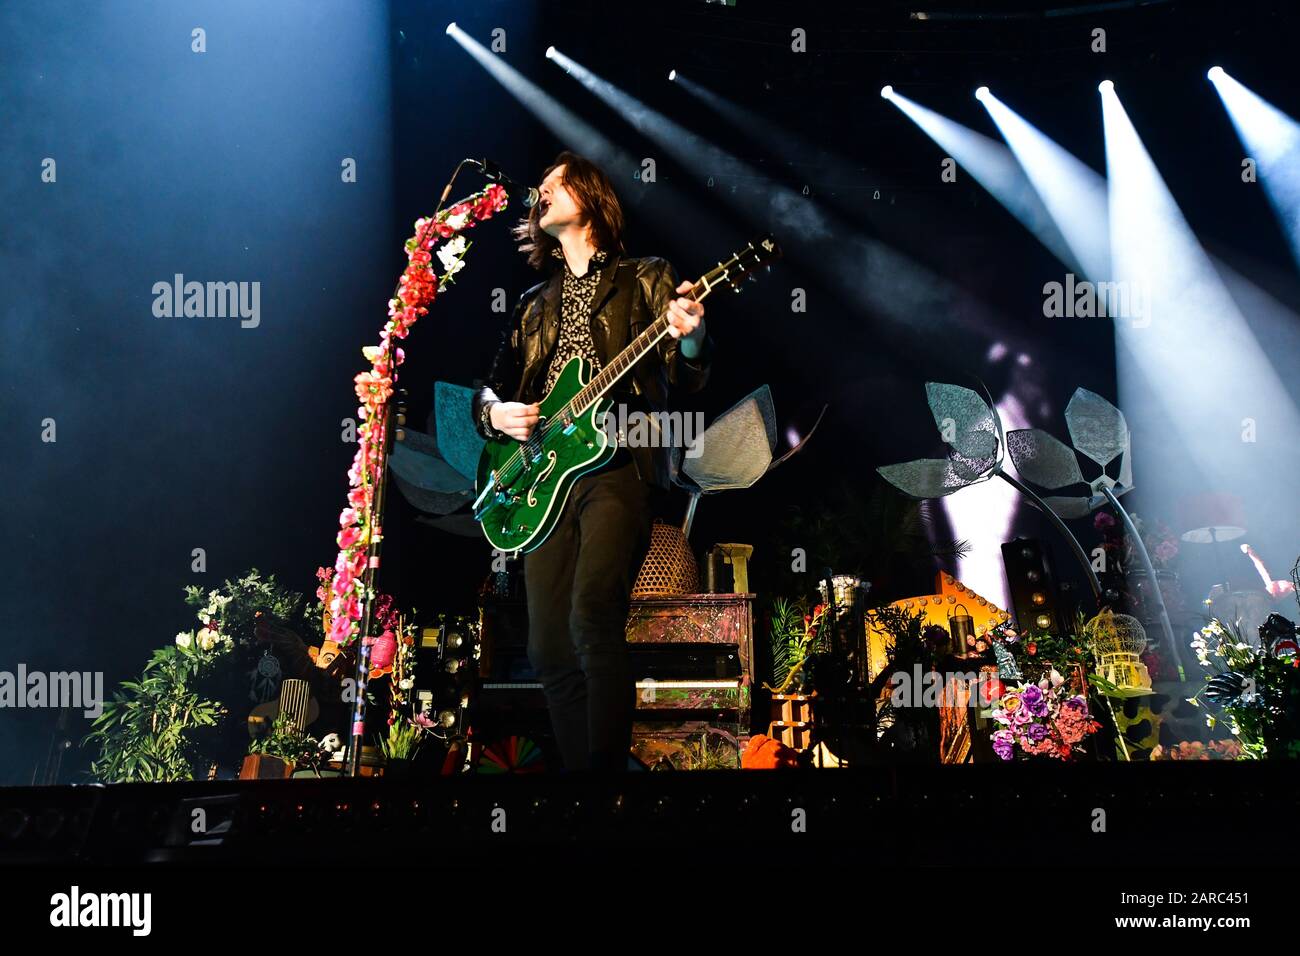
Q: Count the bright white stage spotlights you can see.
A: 7